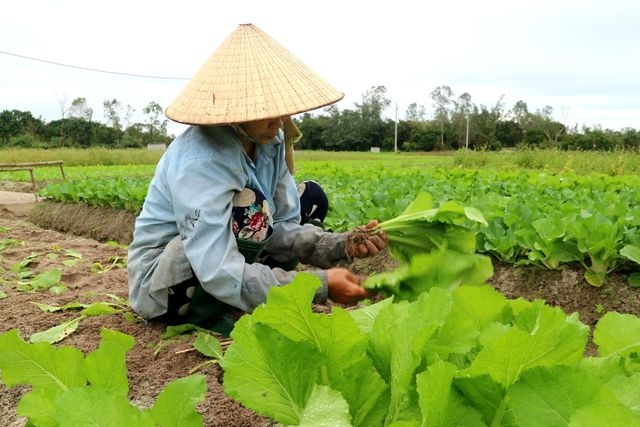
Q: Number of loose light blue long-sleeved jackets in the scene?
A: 1